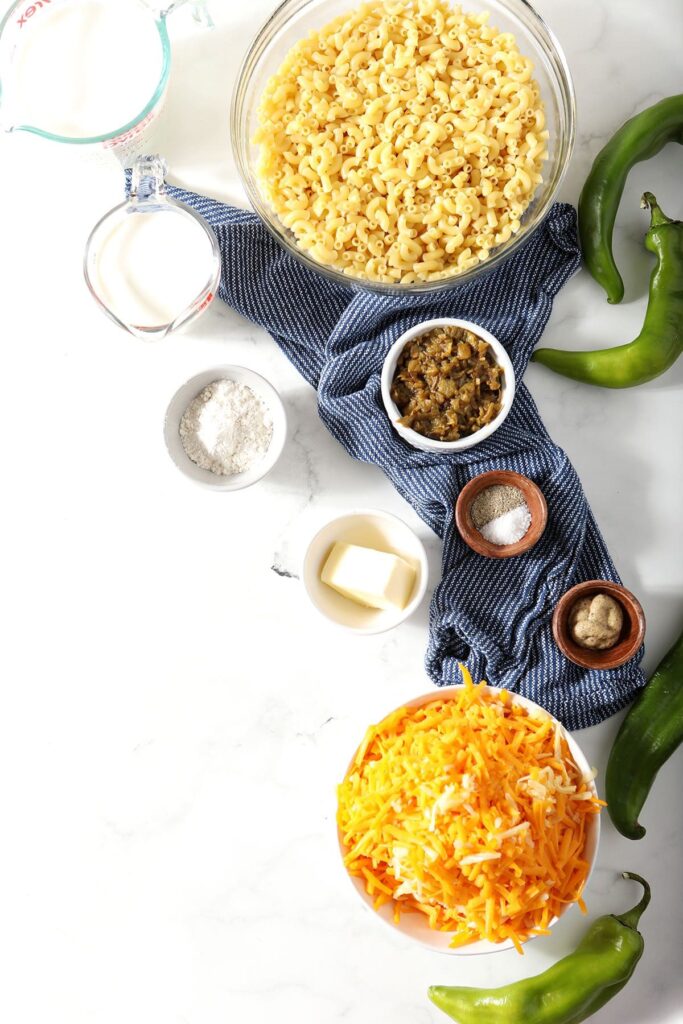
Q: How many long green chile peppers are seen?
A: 4